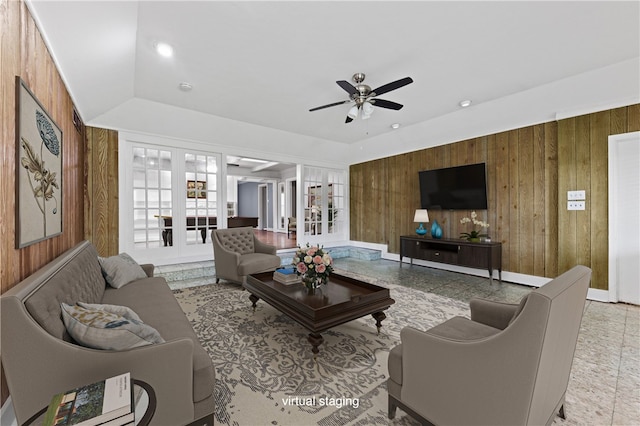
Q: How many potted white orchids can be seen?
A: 1